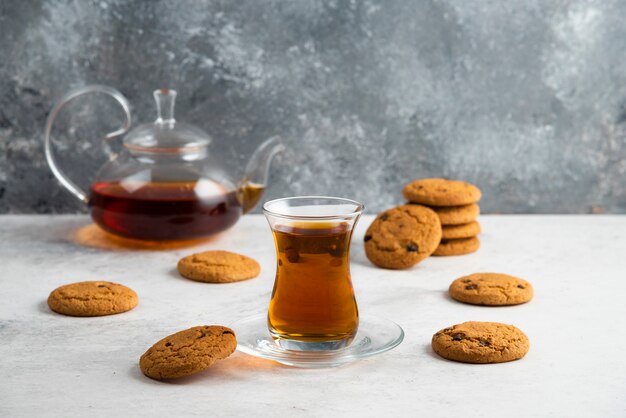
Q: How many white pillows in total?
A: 0